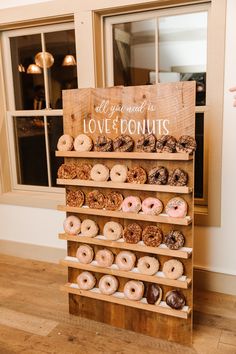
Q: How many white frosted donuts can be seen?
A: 15